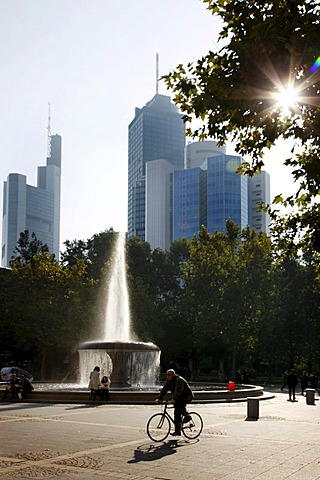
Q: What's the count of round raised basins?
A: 1